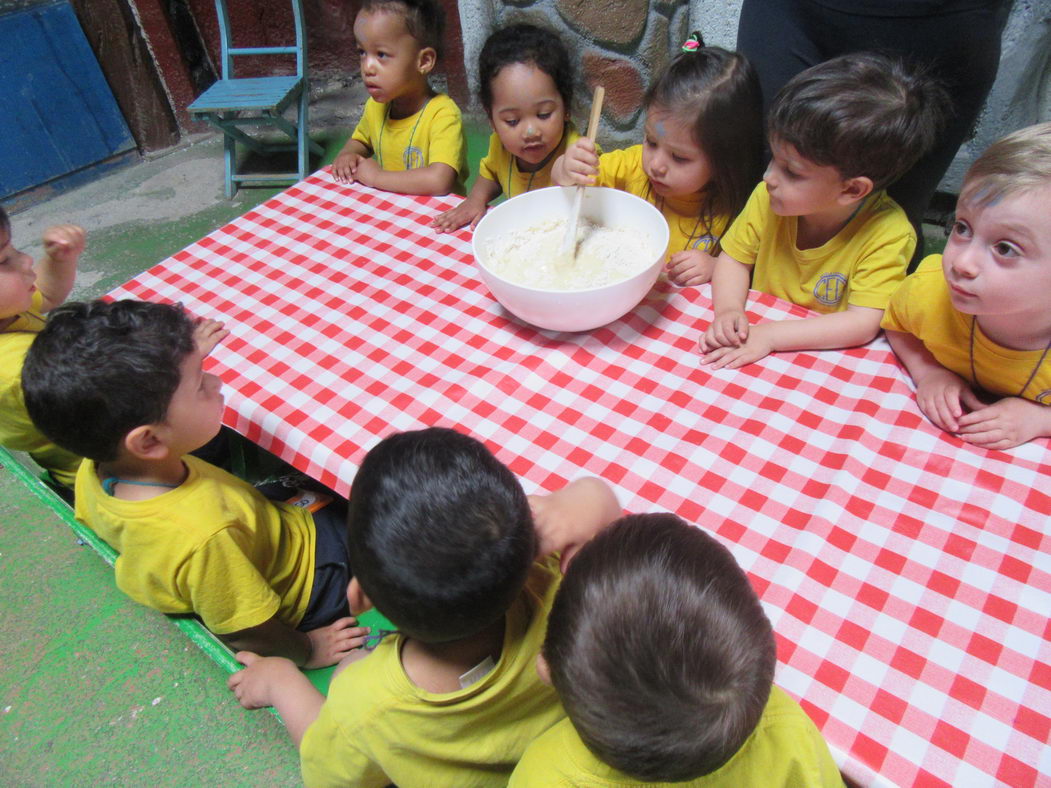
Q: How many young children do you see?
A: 9